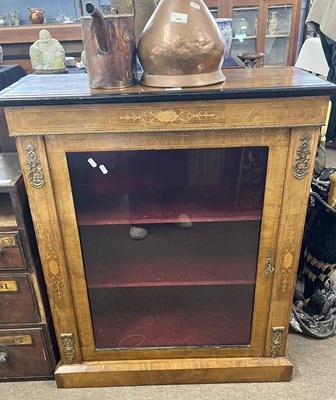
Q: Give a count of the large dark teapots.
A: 1